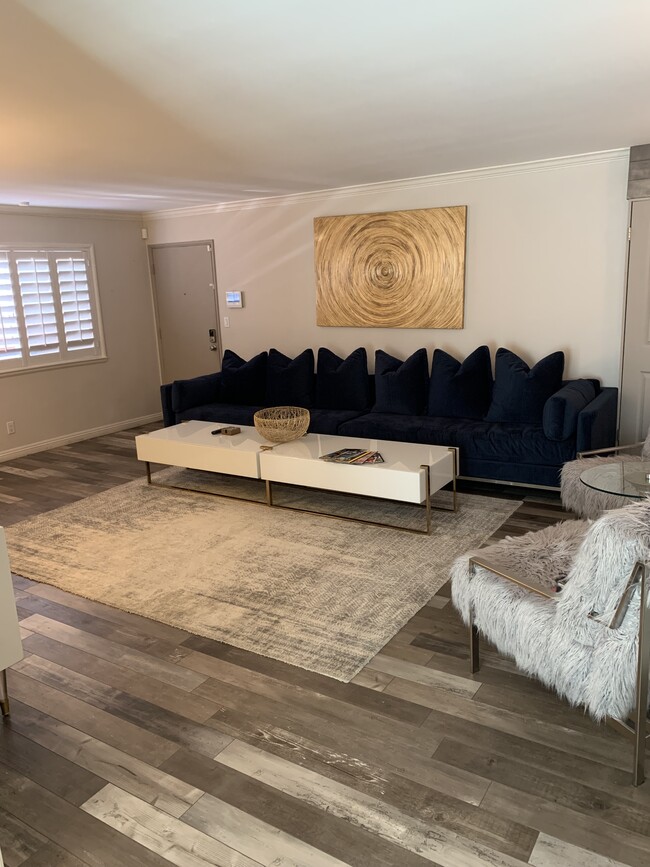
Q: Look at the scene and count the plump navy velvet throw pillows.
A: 6